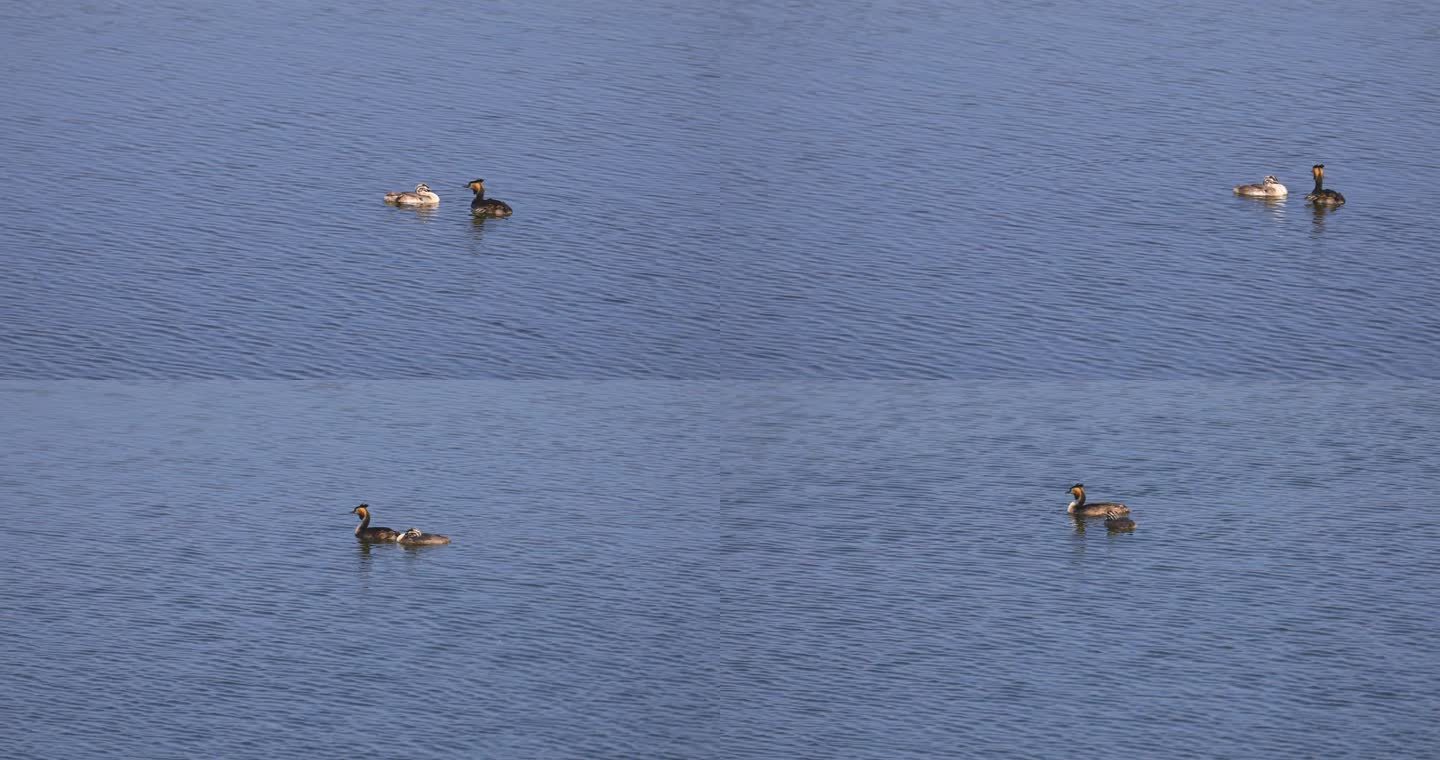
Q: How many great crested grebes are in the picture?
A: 8